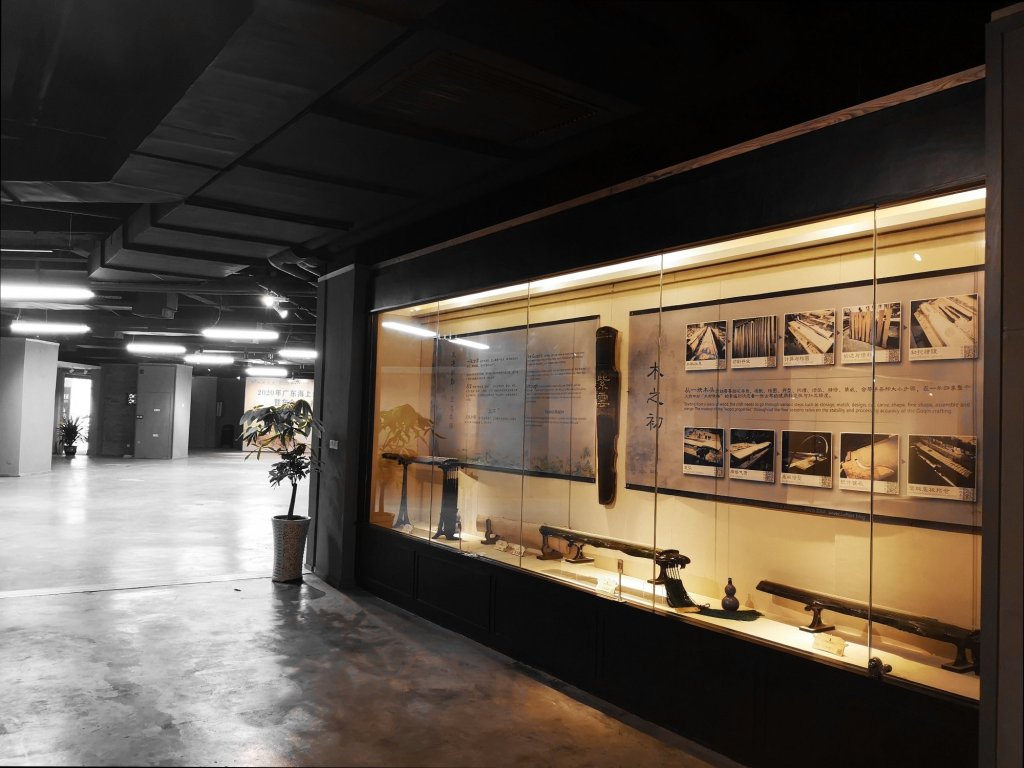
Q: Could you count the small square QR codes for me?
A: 10